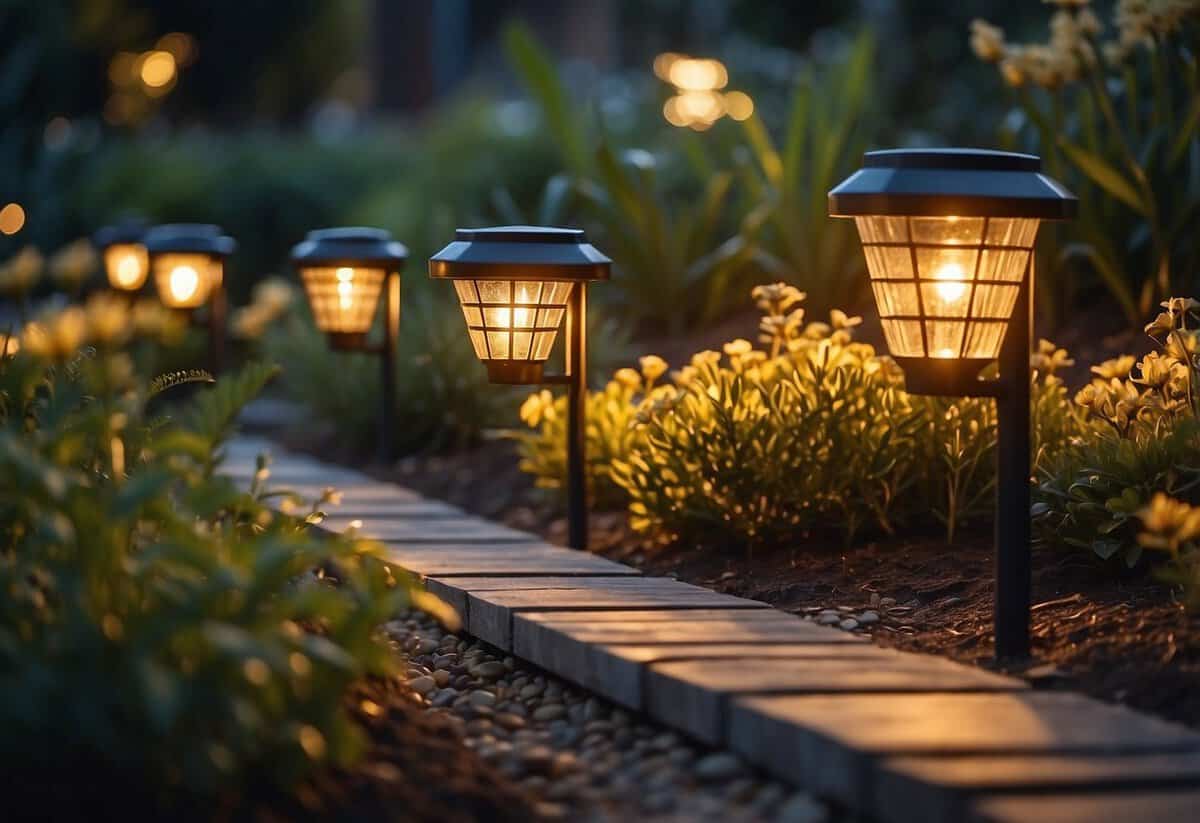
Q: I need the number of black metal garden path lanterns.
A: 5